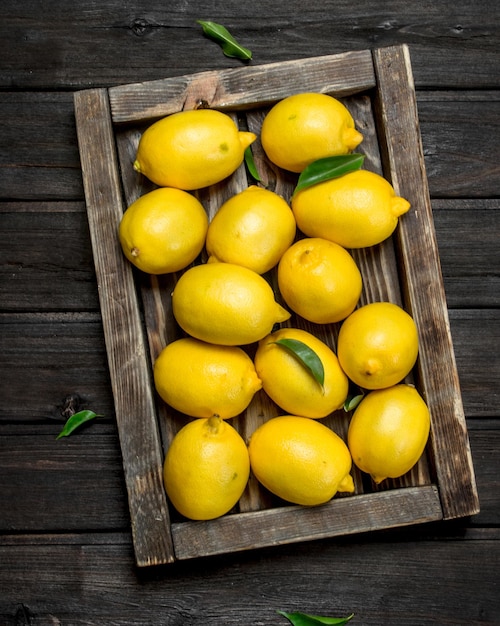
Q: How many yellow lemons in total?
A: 13